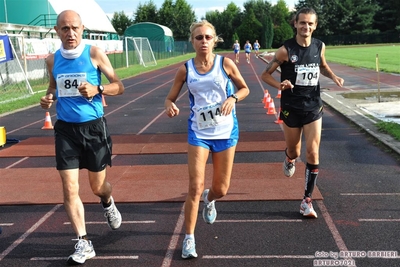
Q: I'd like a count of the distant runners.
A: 3